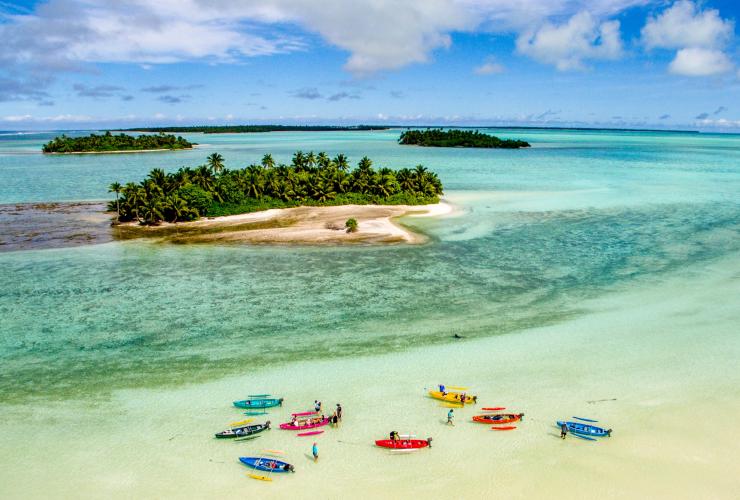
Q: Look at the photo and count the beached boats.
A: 8